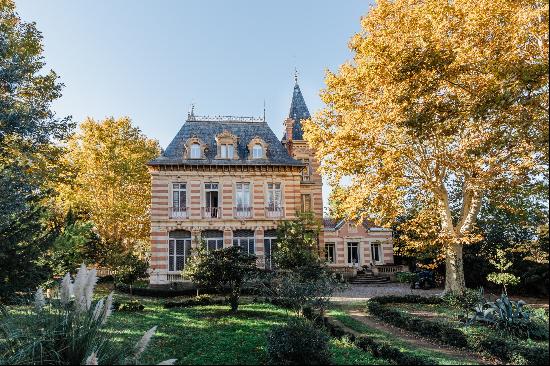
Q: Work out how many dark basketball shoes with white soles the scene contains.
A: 0